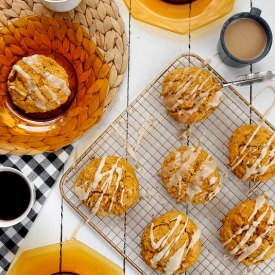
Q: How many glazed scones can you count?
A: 7